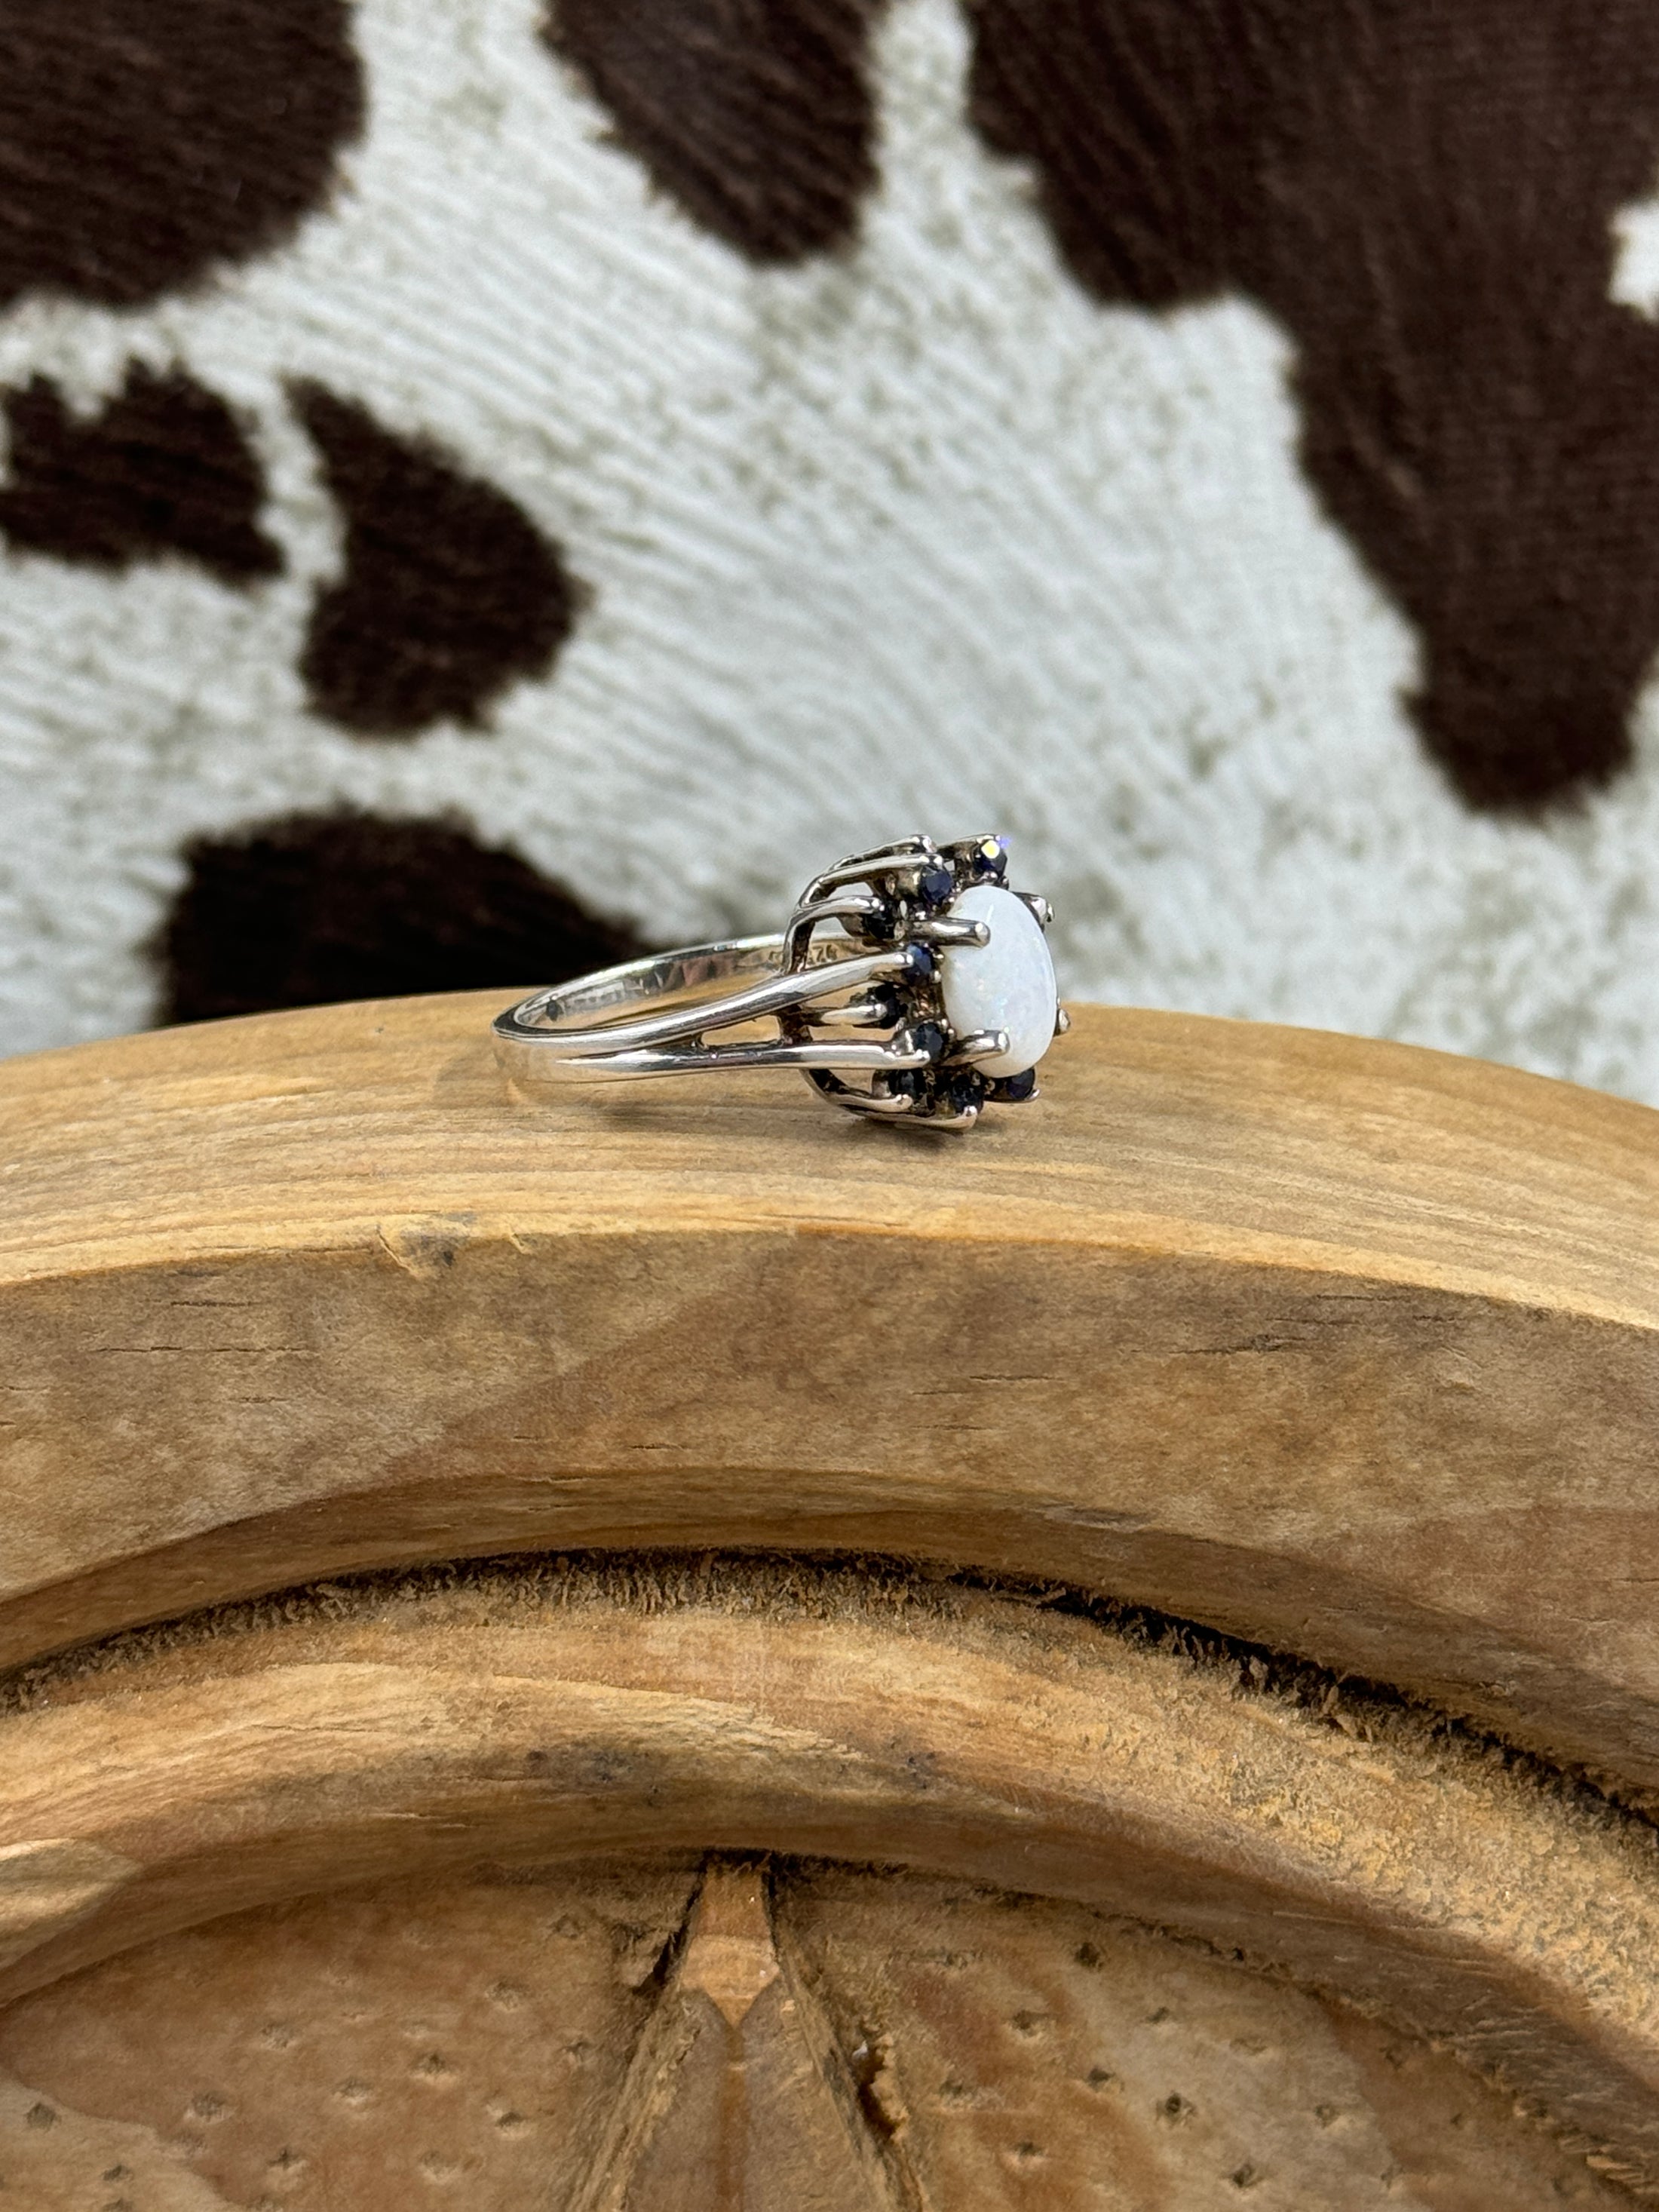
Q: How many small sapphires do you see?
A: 9